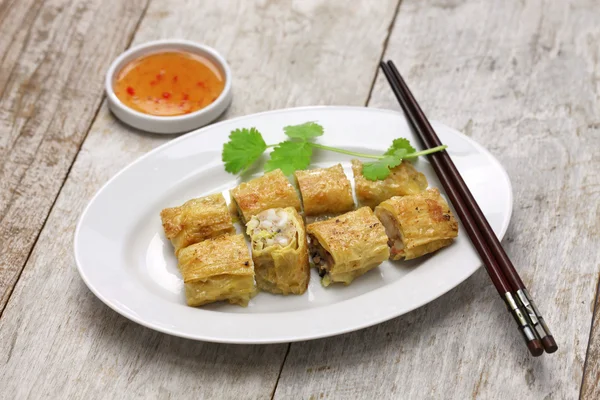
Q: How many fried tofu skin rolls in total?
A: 8